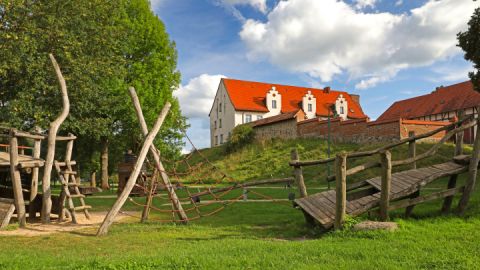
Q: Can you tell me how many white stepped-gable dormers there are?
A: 3